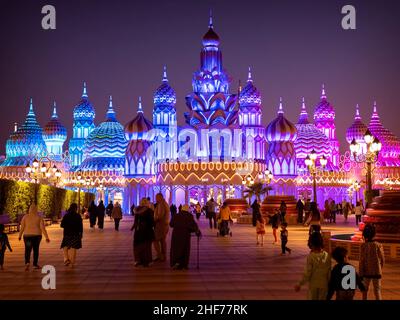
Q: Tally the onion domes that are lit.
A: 13